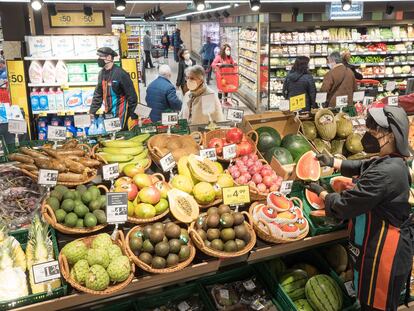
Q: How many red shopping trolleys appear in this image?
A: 1